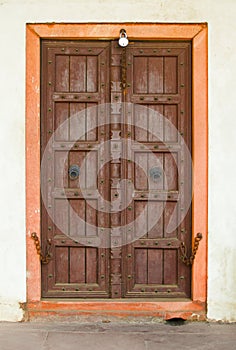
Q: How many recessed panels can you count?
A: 10